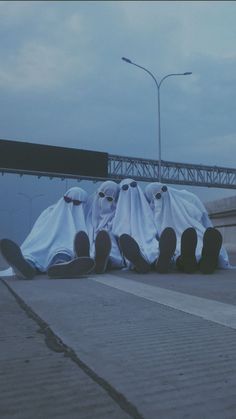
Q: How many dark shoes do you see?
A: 8